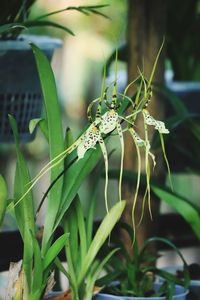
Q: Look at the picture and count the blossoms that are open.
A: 4